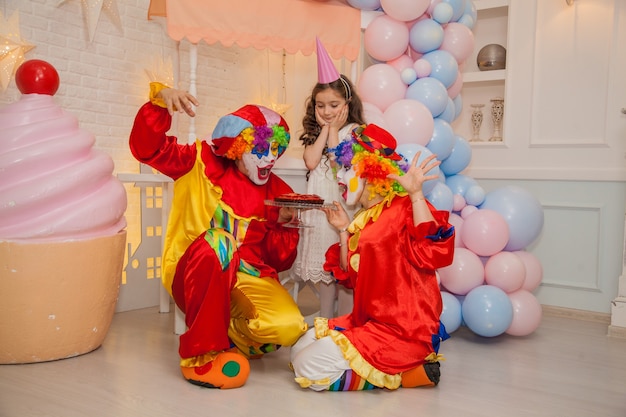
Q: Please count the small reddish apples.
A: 0